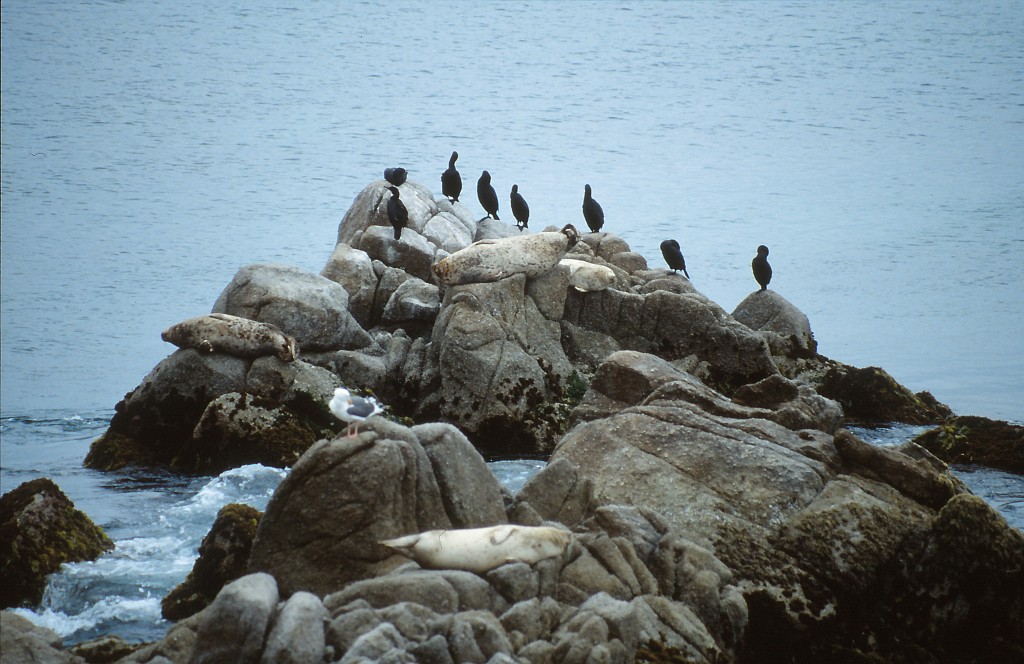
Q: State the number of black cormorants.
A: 8